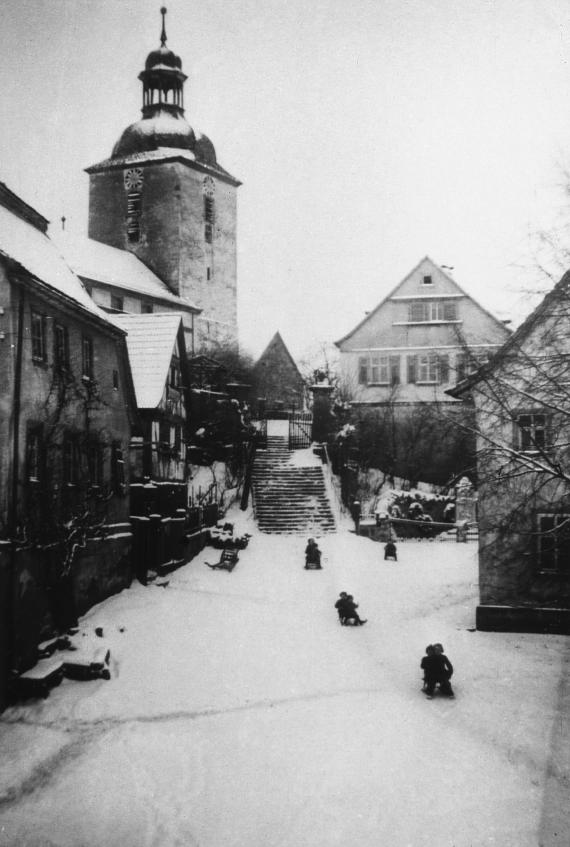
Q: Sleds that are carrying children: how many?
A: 4